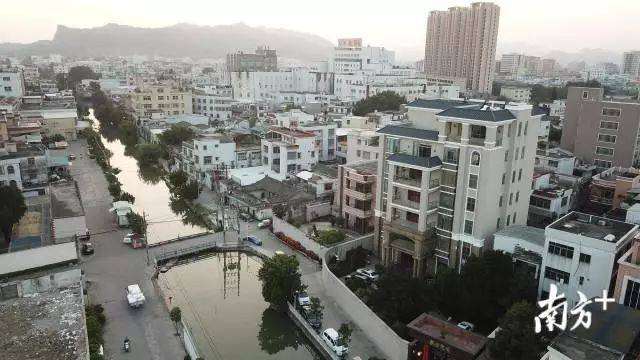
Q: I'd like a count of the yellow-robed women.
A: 0